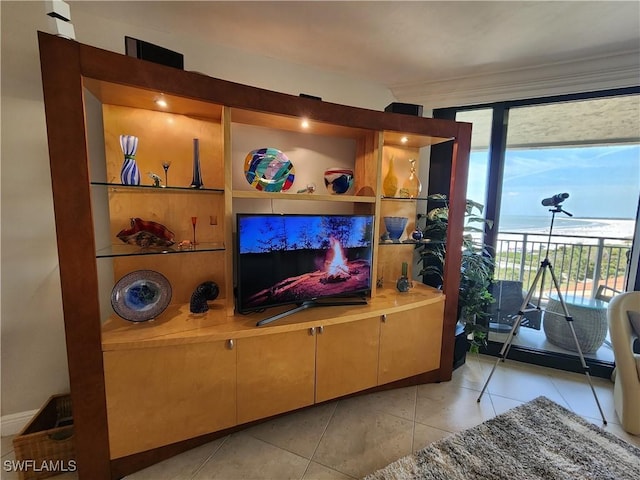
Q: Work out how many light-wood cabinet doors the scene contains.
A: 4